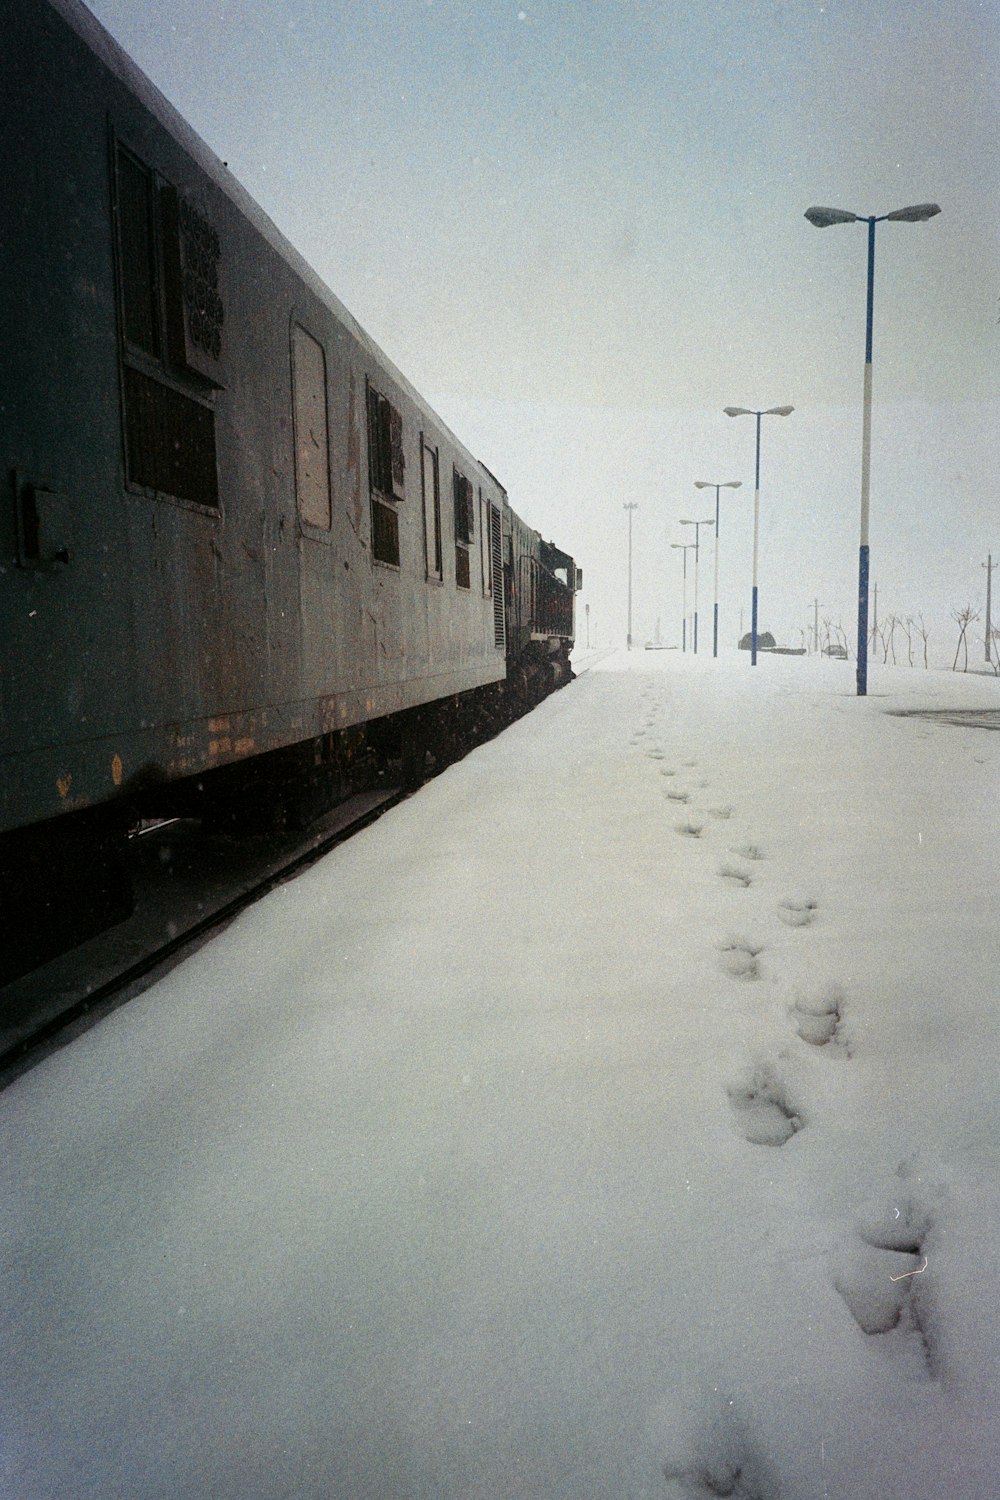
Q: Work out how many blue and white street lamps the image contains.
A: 5